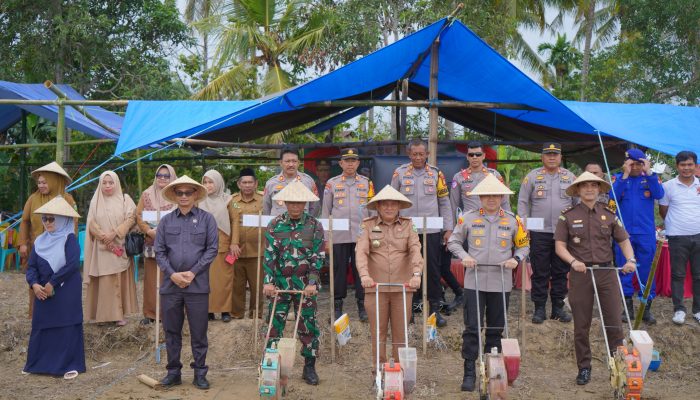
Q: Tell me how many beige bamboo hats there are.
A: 7